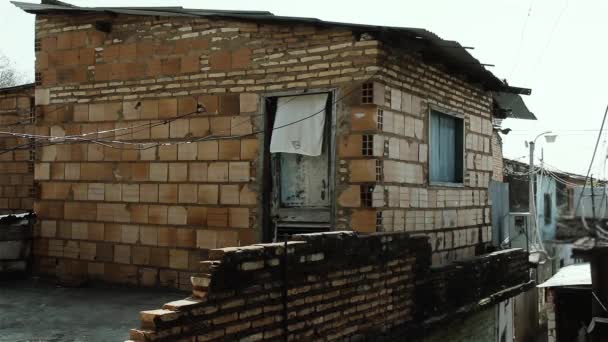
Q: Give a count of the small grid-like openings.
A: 6